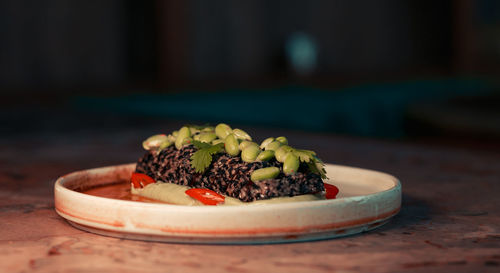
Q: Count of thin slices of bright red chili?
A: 3